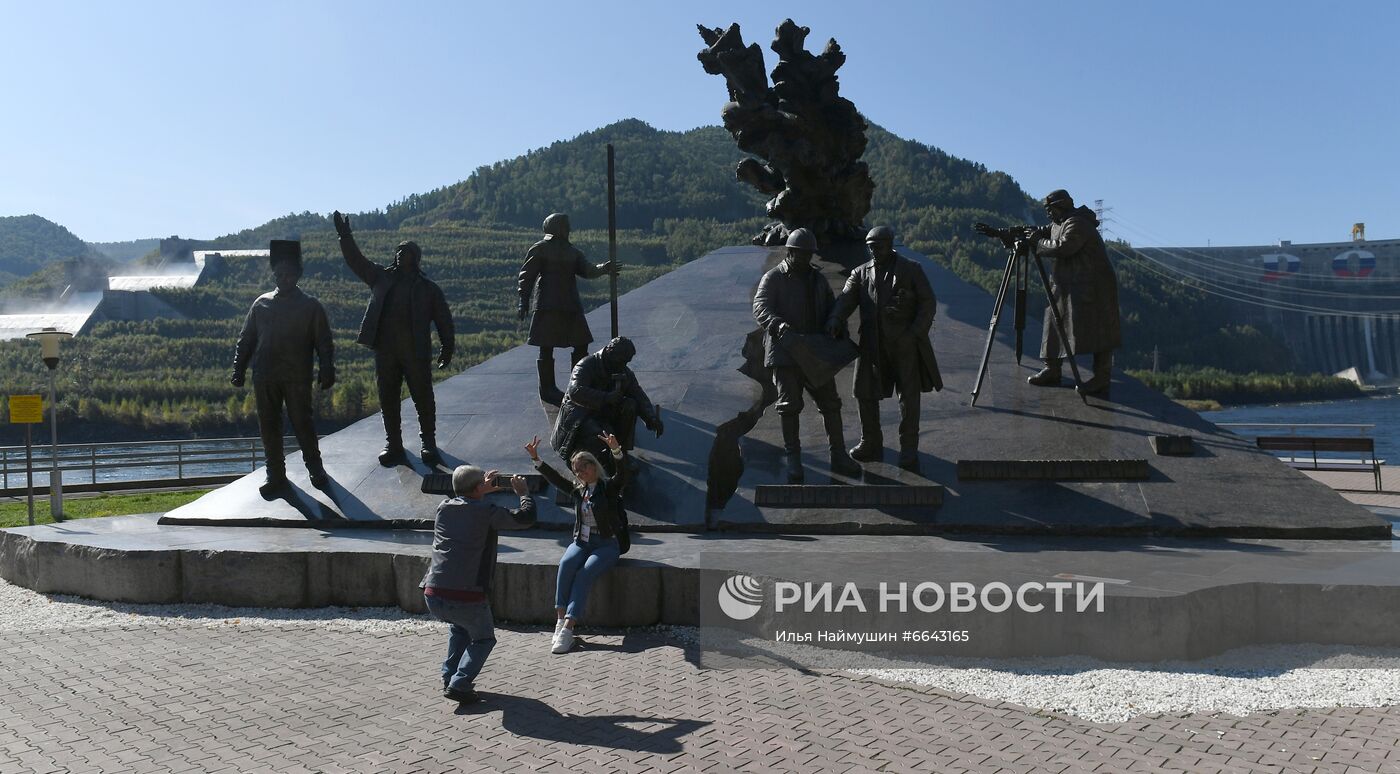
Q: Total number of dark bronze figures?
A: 7